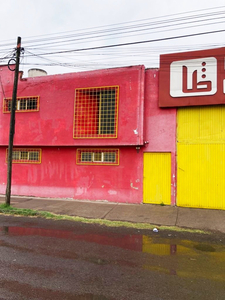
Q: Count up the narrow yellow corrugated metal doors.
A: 1